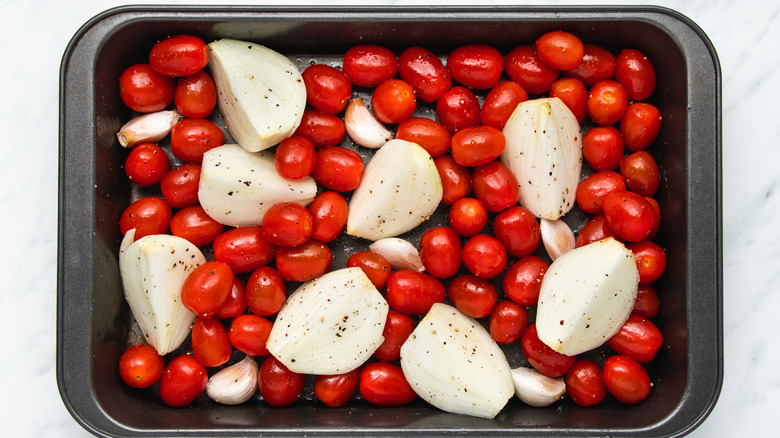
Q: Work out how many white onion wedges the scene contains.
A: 8